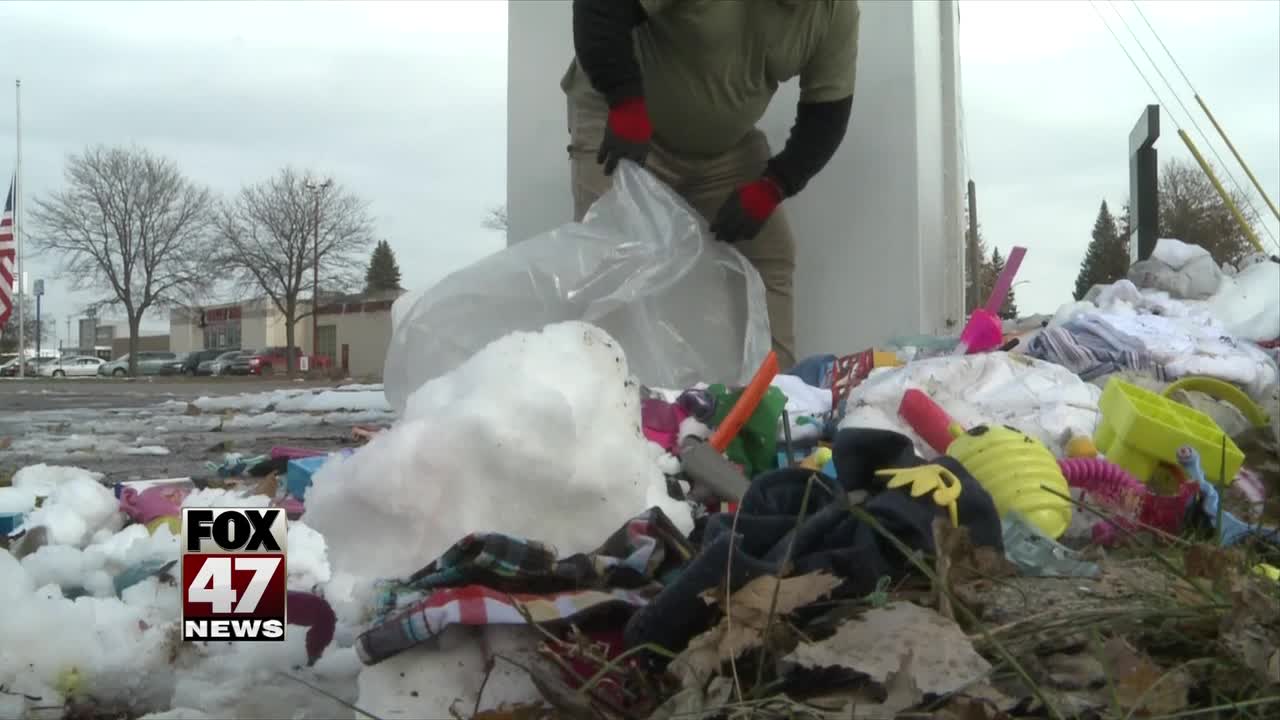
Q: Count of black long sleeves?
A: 2